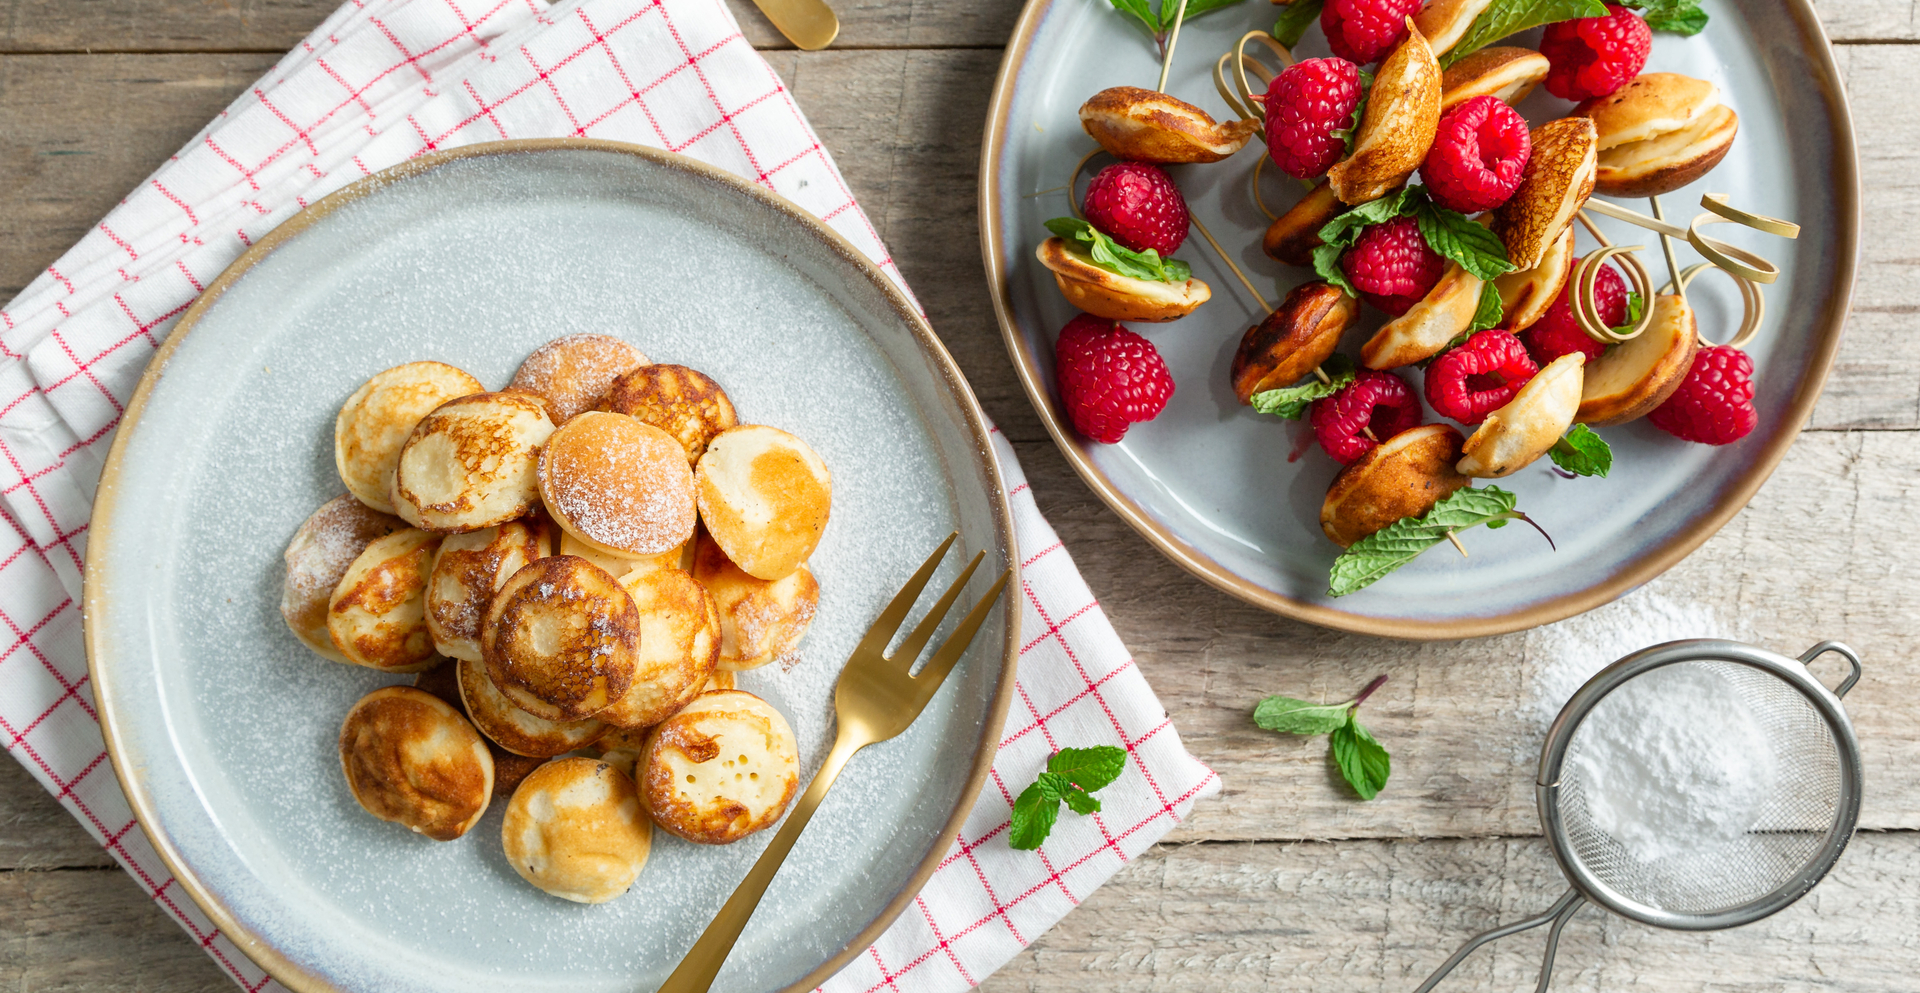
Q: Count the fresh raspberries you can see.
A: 11